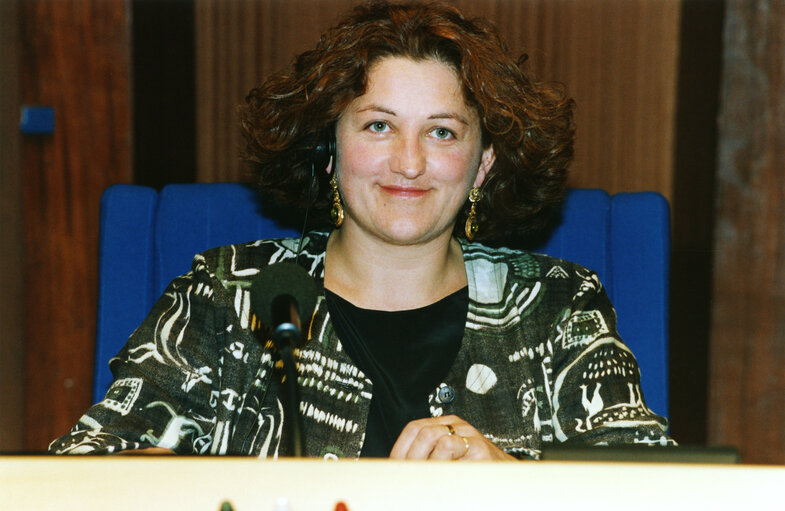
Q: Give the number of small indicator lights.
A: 3